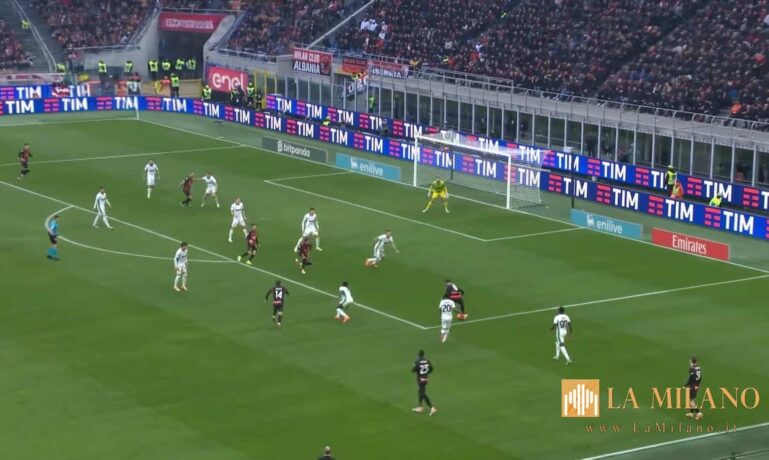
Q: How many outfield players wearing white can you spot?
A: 10